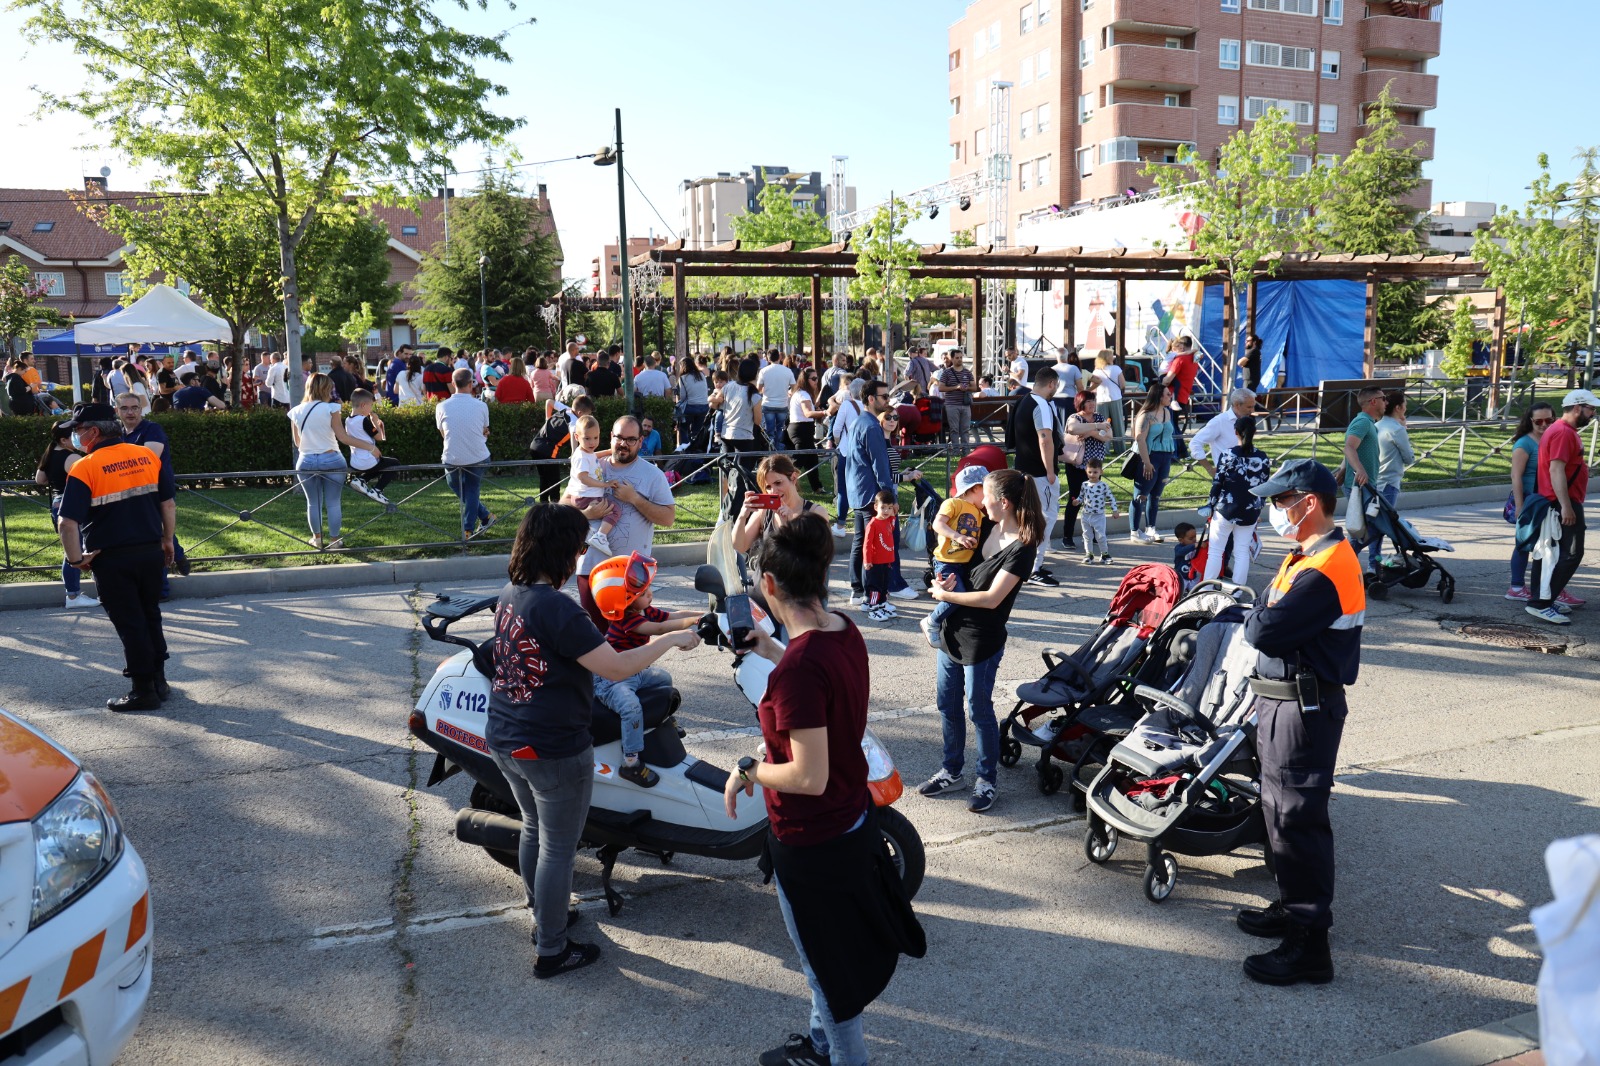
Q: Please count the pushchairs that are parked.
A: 3